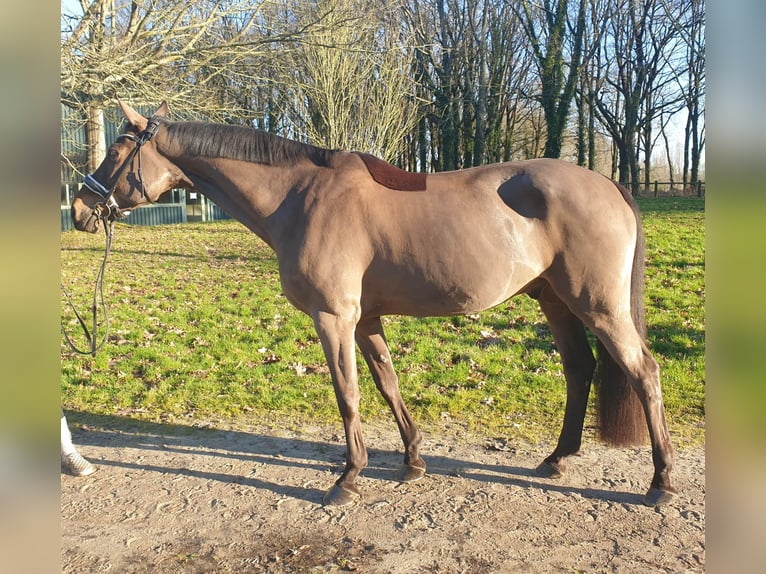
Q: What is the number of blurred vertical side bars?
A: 2